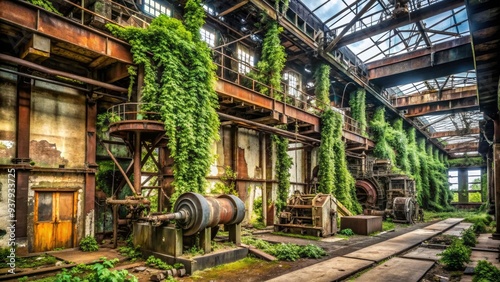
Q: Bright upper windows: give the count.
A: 4